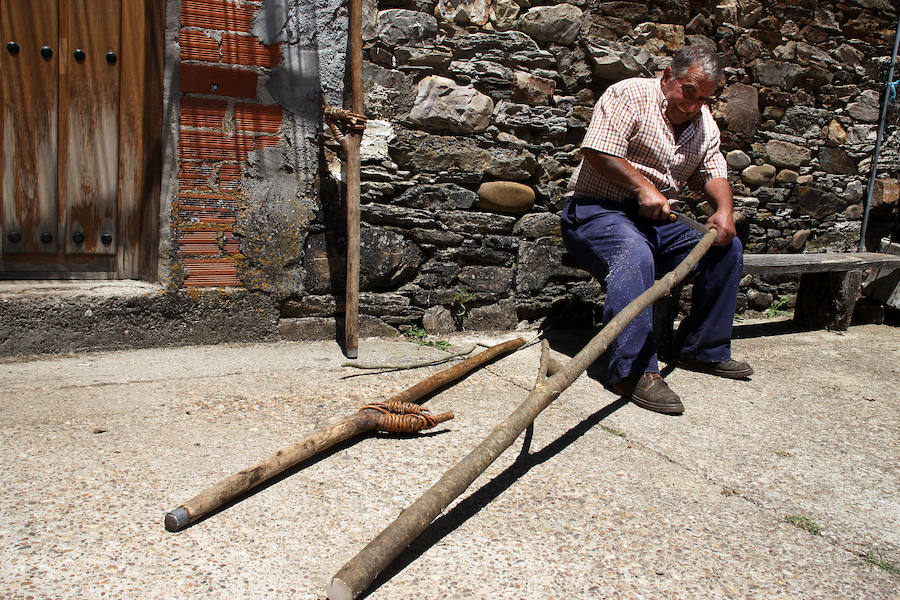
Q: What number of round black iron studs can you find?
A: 8